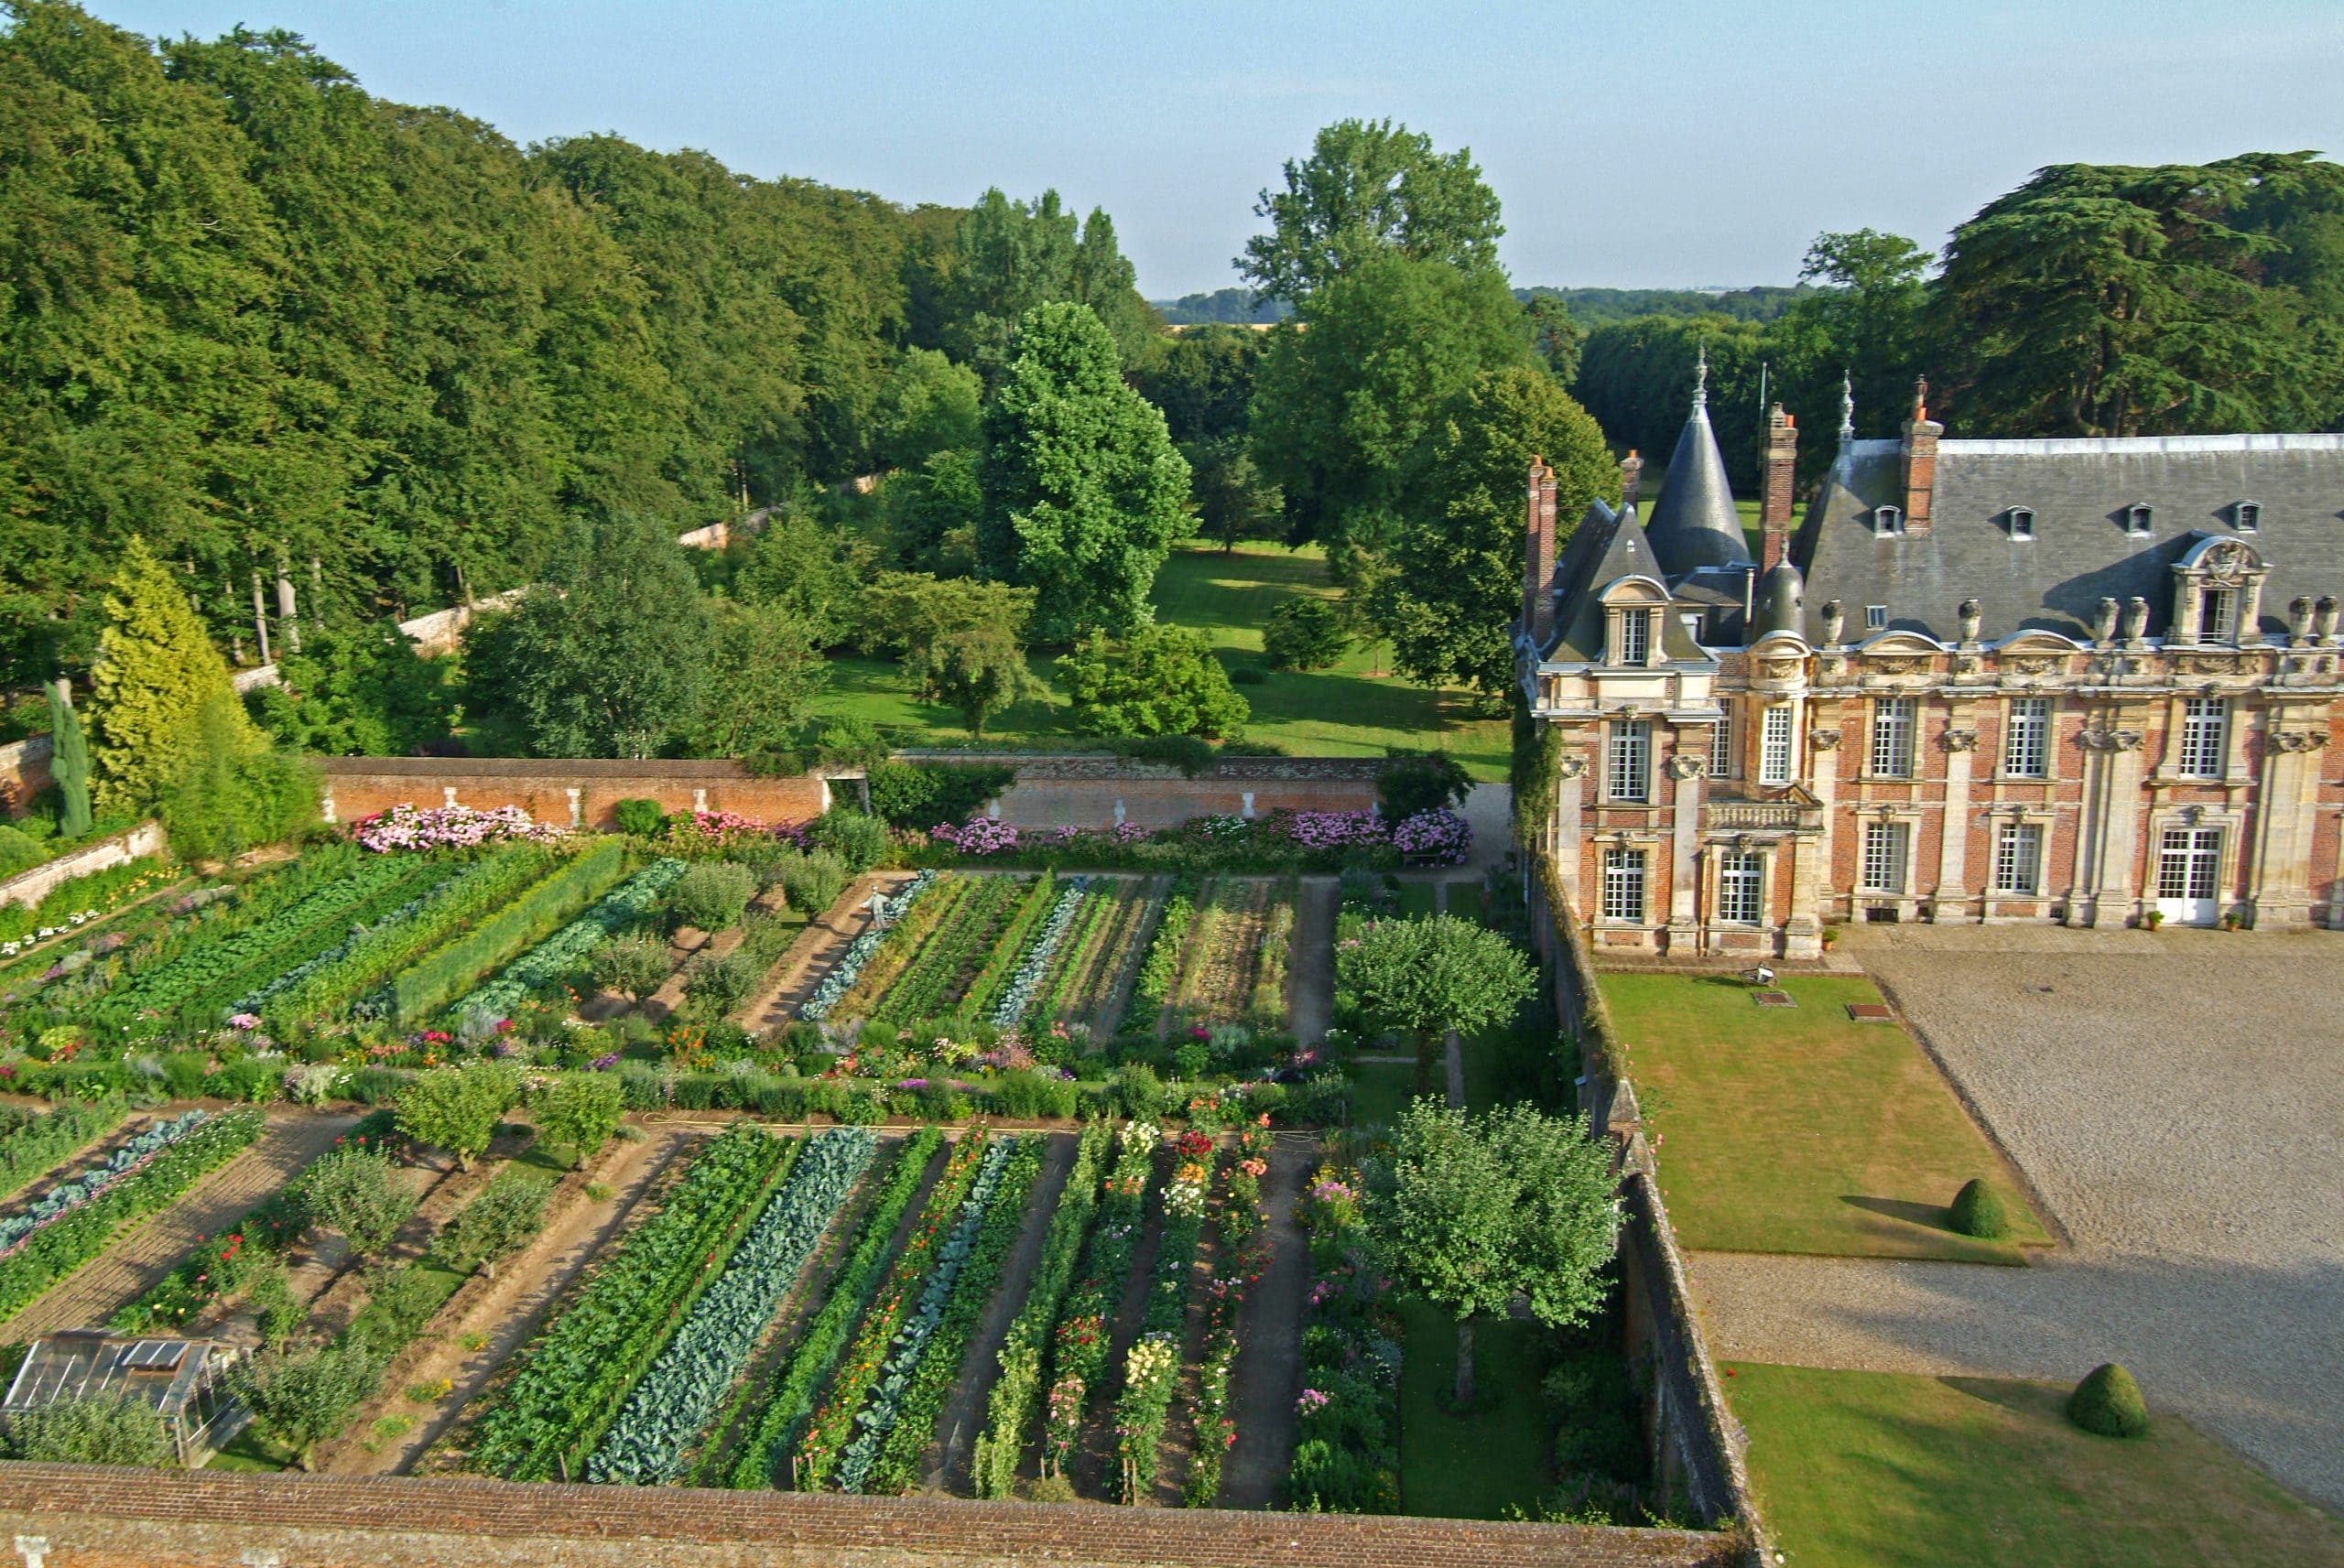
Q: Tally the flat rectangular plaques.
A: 2